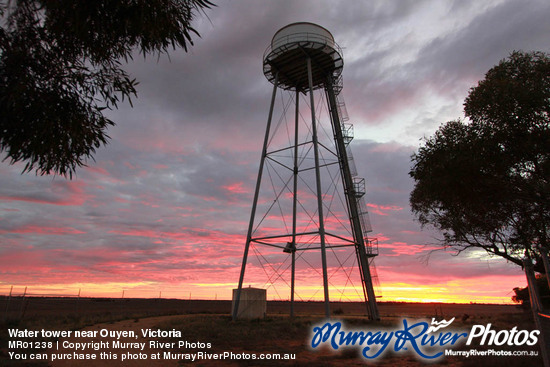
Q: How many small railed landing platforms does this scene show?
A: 4